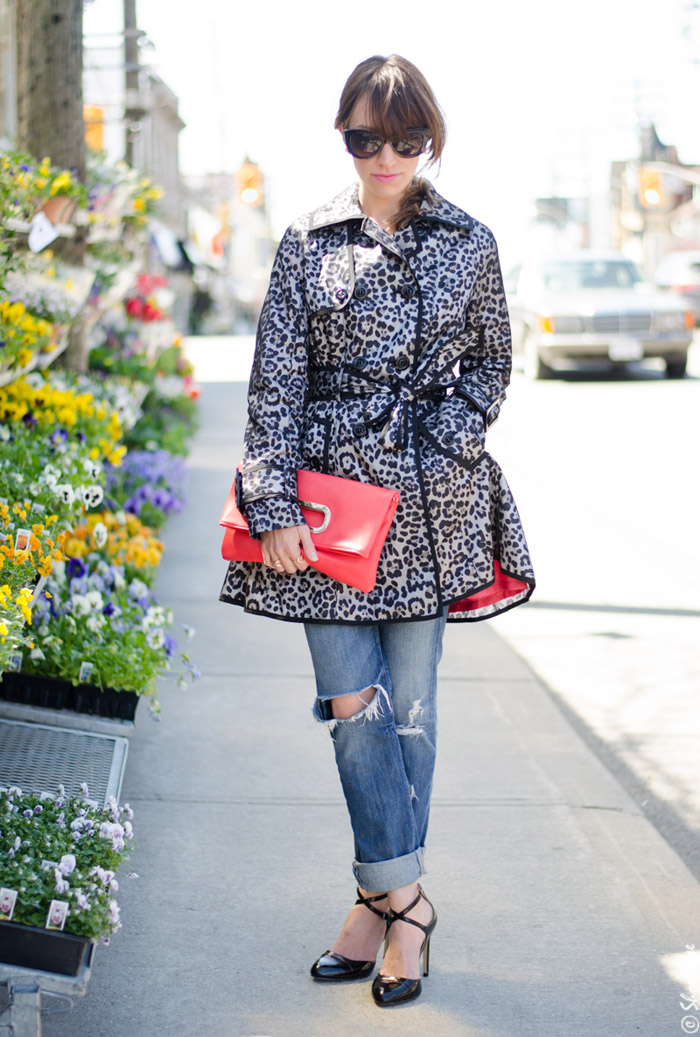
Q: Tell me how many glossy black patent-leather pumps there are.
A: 2